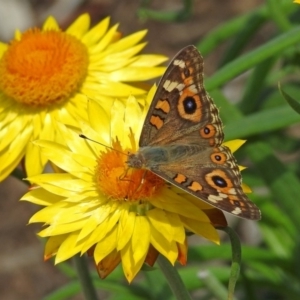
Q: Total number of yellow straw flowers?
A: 2